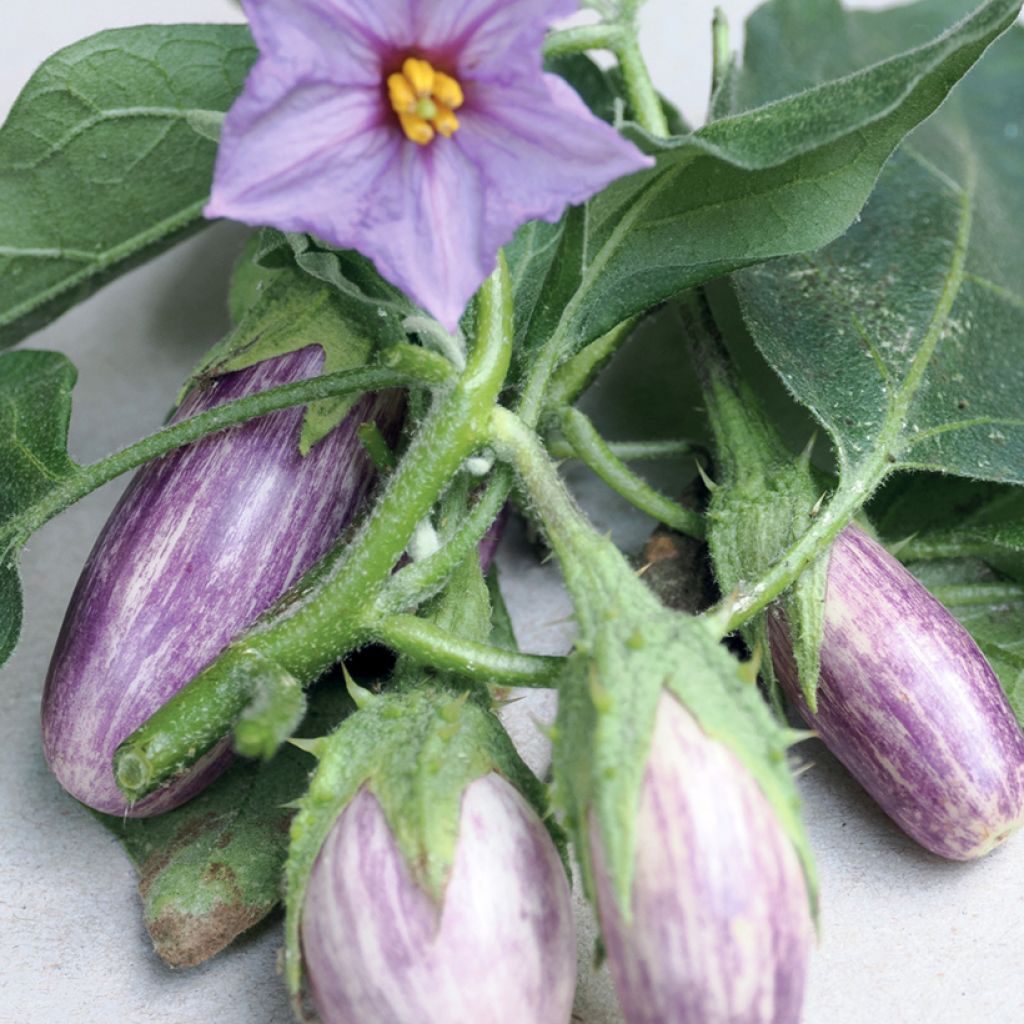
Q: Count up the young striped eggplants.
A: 4